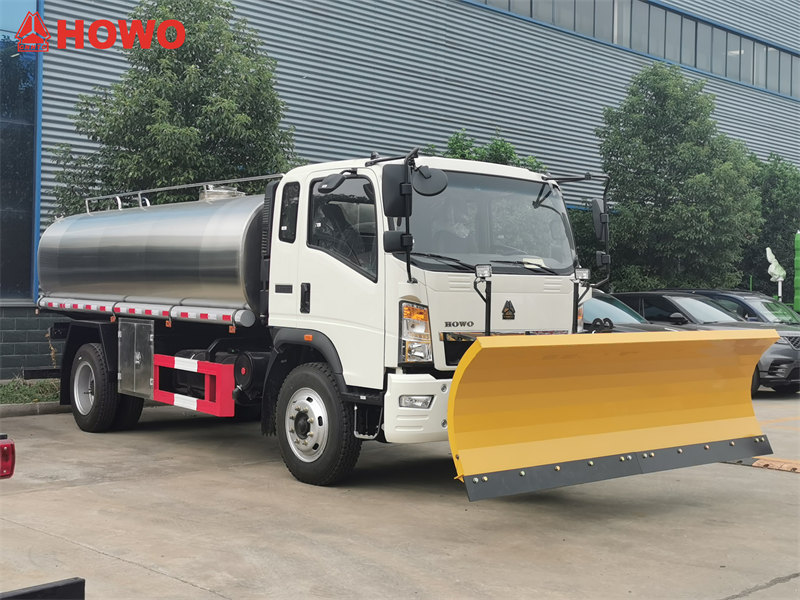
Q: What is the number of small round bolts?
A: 14